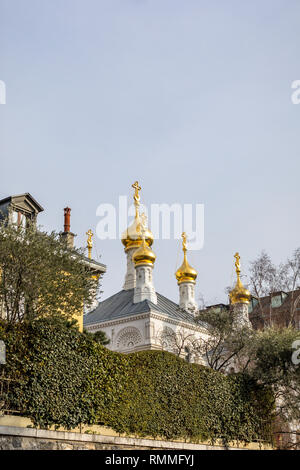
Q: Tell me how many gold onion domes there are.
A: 4